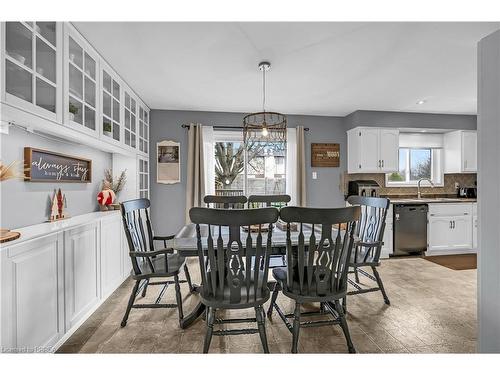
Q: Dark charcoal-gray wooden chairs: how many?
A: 6